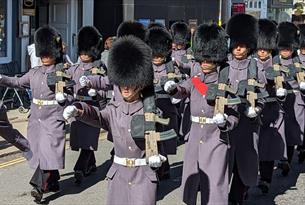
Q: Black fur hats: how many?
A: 12